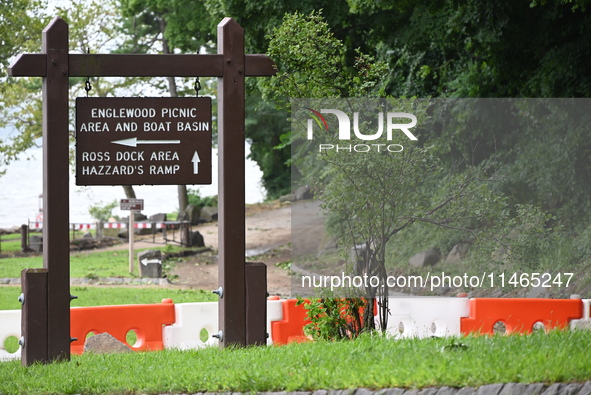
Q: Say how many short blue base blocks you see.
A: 0